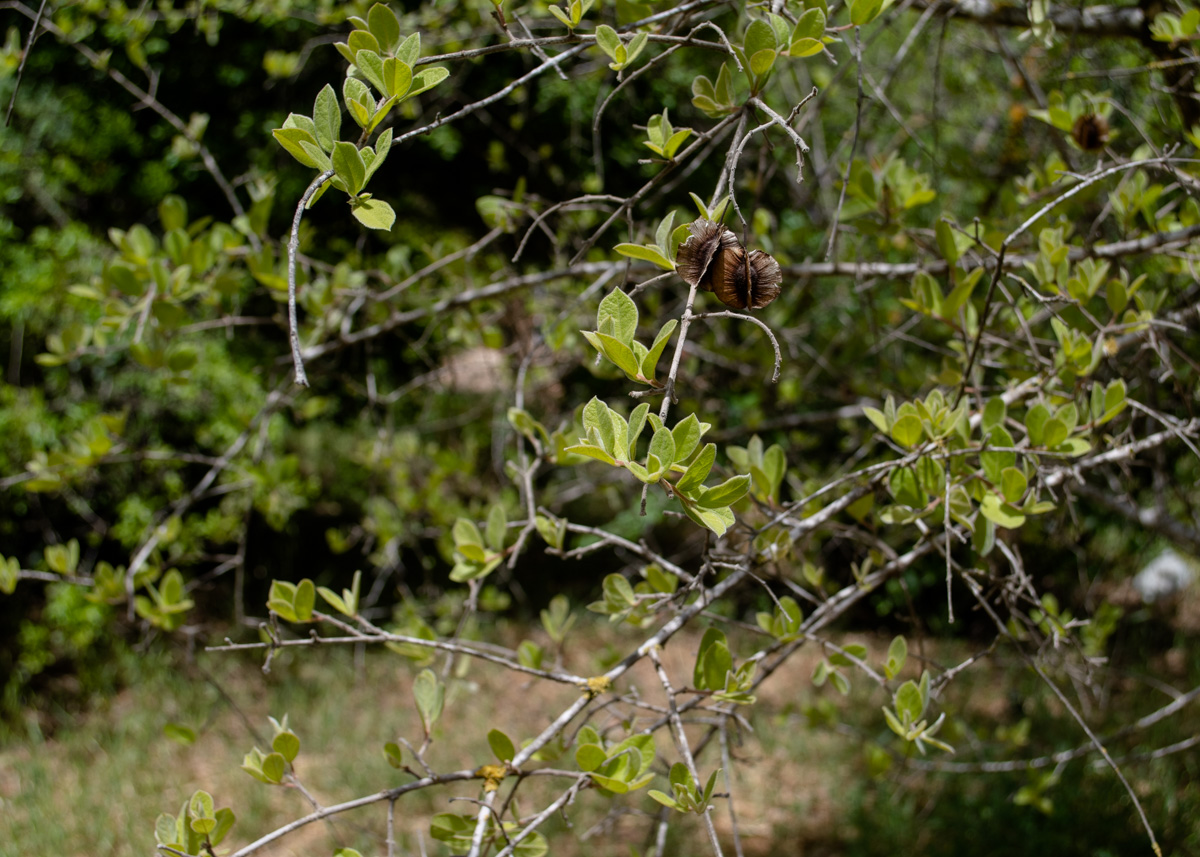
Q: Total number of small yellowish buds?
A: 2